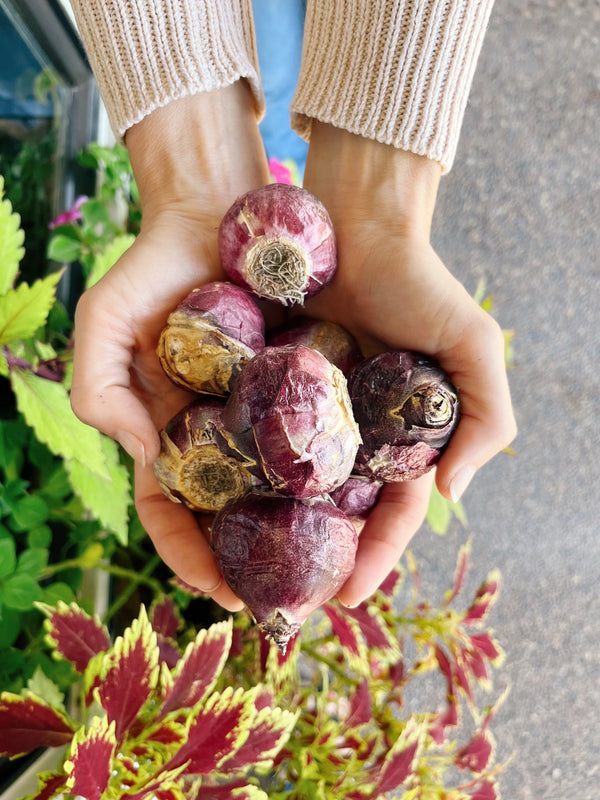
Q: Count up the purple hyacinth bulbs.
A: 8